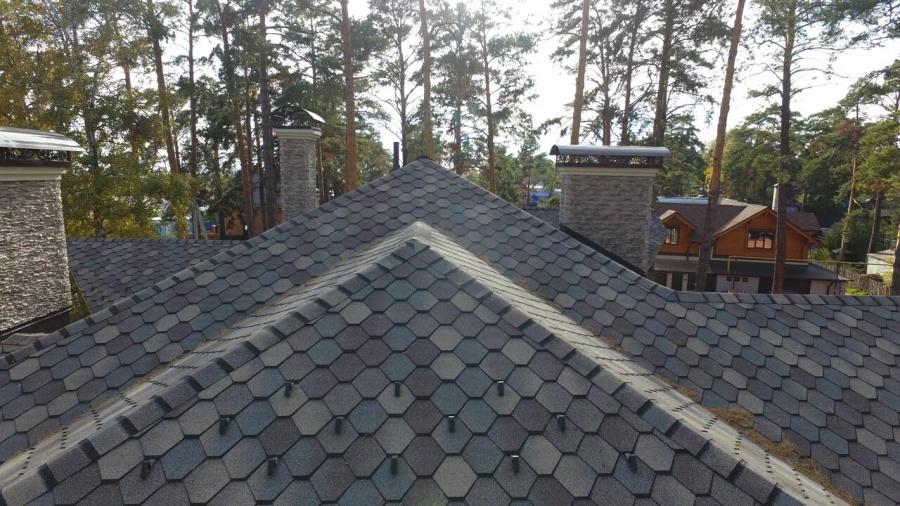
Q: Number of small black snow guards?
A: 12